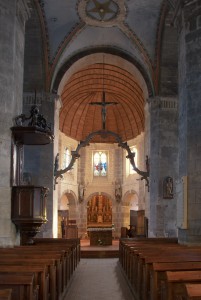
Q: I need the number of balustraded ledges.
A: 2